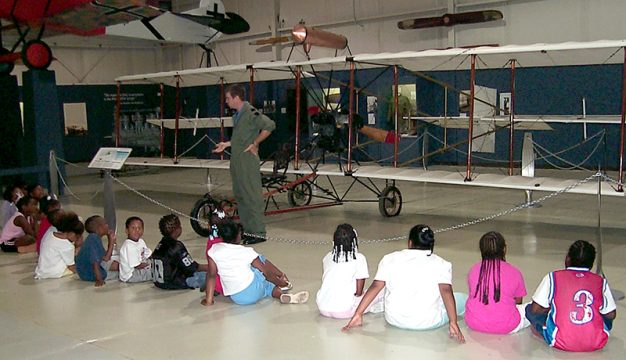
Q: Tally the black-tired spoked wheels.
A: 3